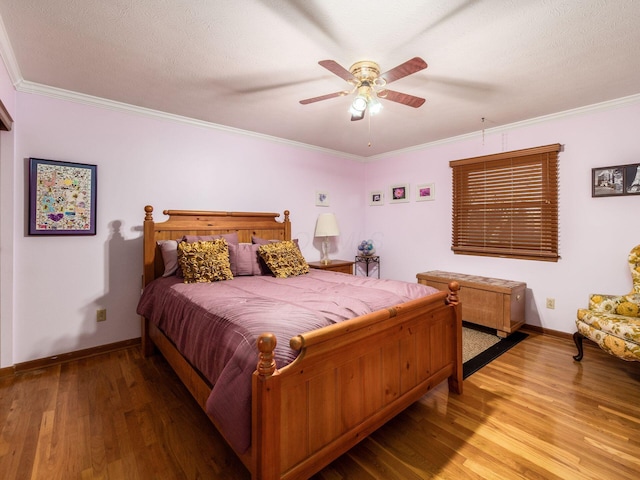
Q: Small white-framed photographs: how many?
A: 4